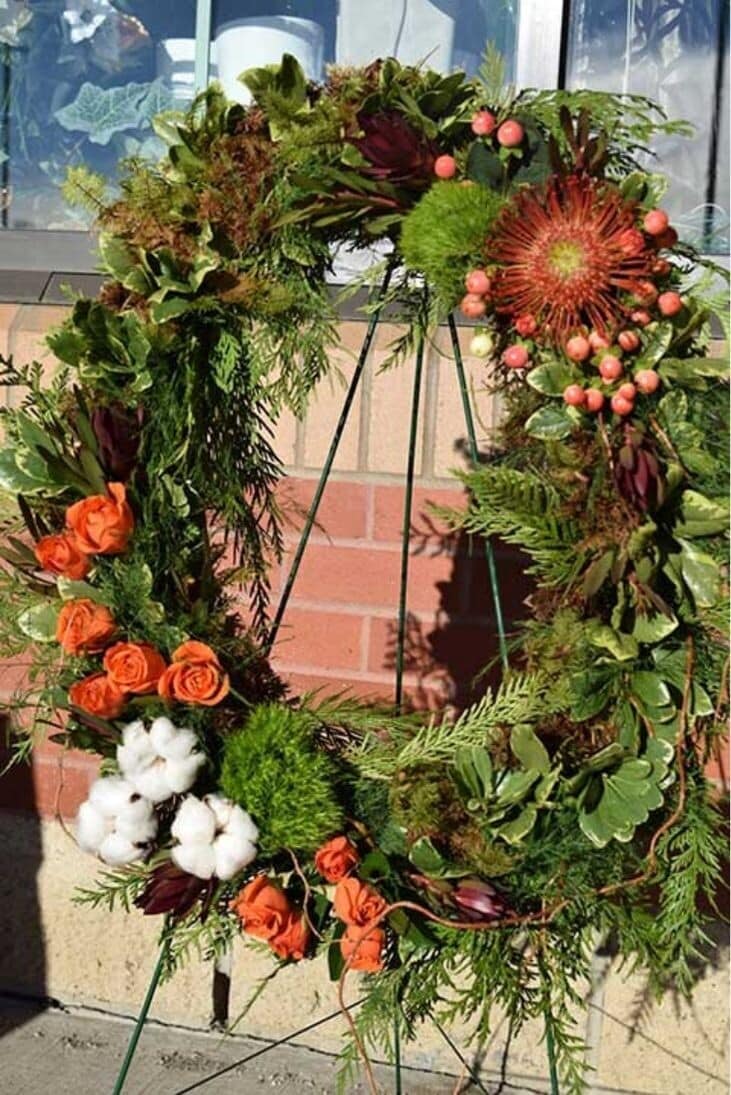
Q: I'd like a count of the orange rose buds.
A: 11